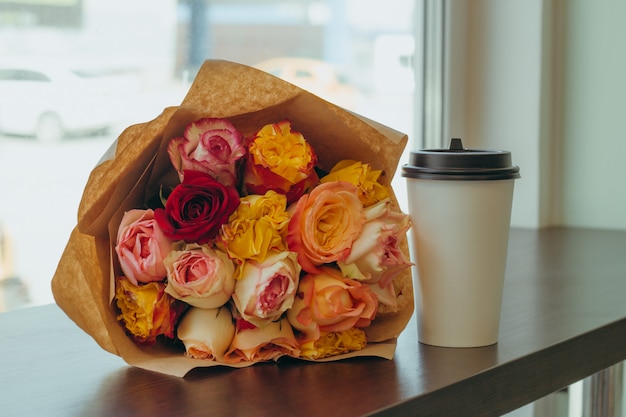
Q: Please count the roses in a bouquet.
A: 15